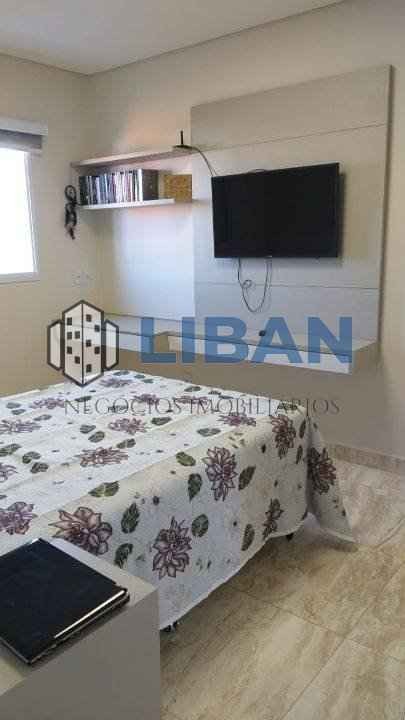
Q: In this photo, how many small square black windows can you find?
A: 10